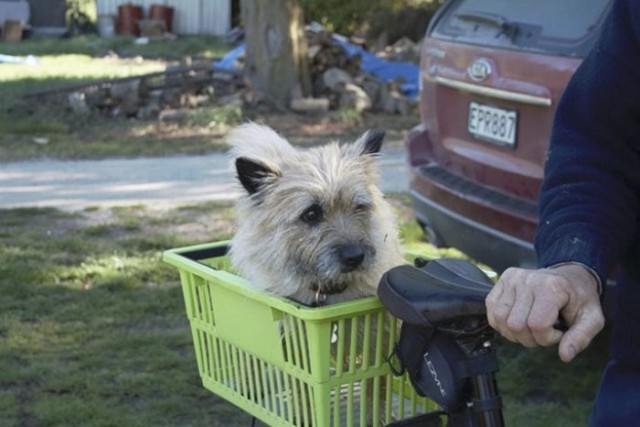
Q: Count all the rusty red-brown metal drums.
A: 2